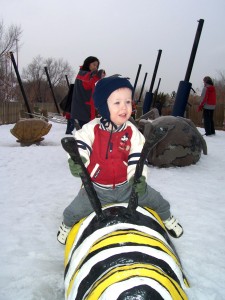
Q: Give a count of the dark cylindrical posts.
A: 8